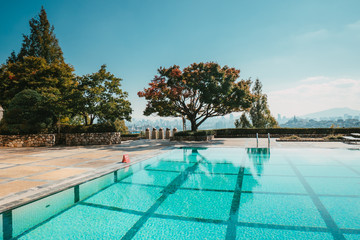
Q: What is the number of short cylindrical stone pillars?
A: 5